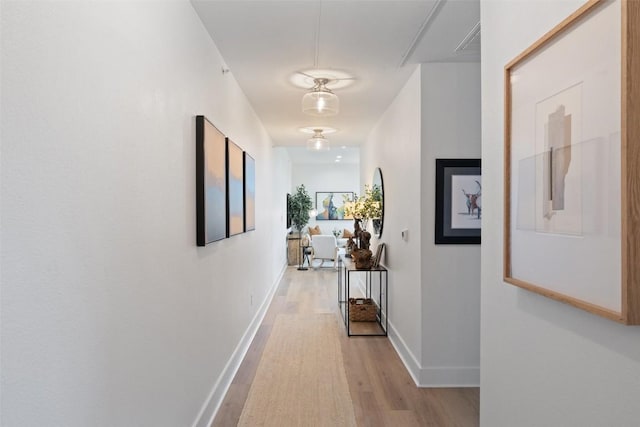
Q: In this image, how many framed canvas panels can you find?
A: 3